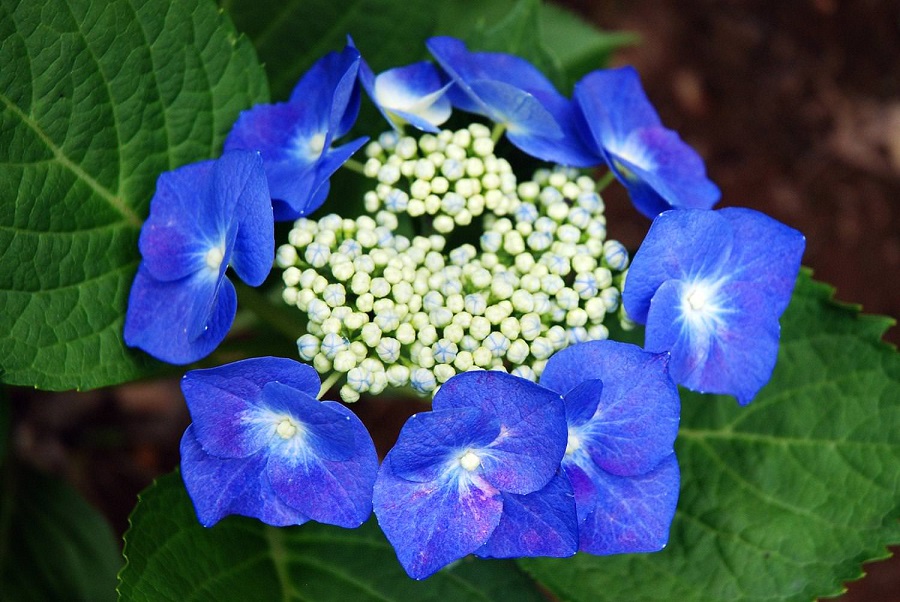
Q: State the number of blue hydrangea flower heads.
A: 9